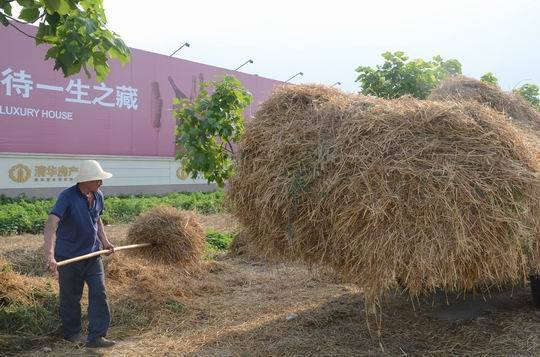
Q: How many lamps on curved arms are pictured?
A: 4